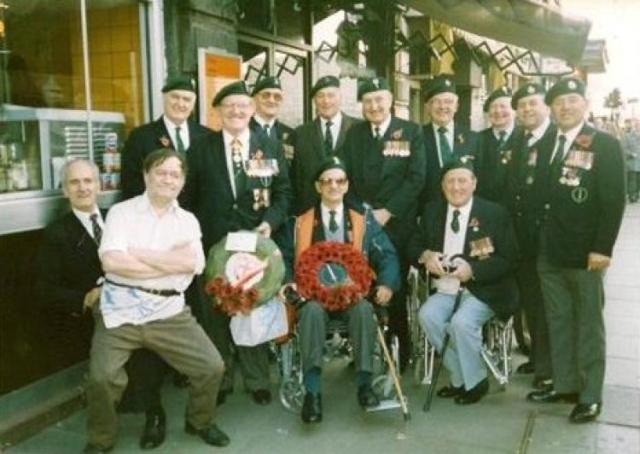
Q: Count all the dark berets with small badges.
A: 11